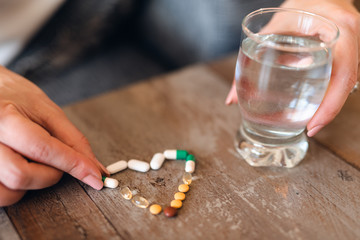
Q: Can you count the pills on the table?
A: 14